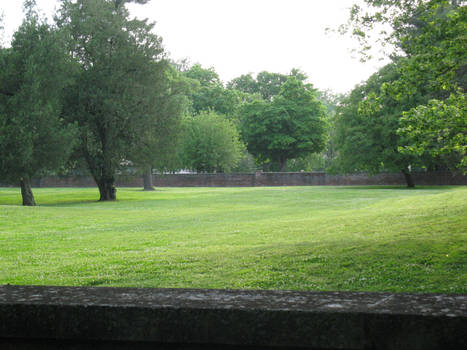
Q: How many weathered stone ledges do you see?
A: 1